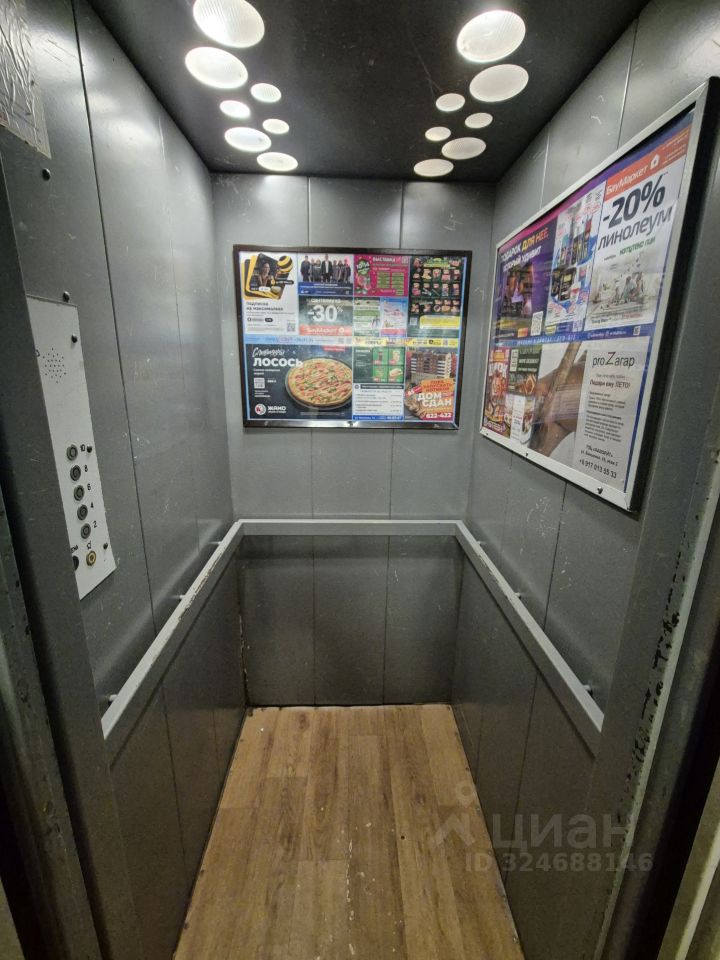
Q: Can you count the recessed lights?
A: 14